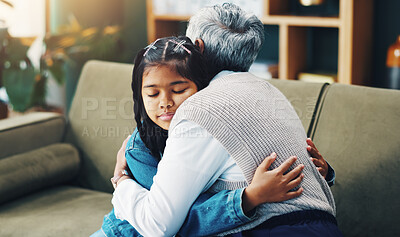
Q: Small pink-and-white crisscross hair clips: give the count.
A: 2